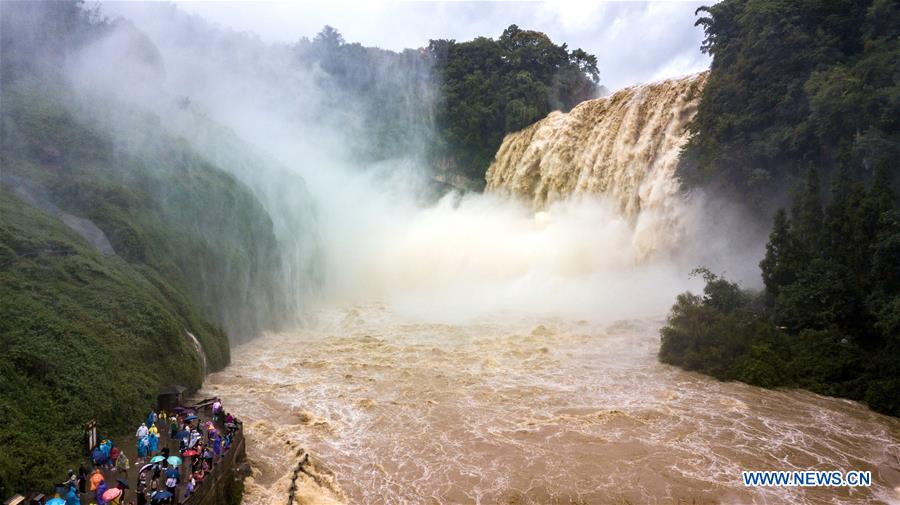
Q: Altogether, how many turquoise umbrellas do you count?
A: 2